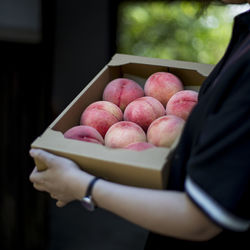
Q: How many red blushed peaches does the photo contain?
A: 9